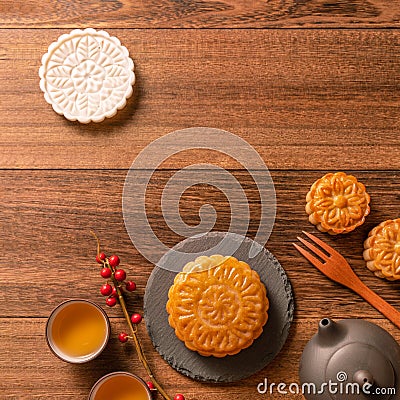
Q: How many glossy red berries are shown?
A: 12